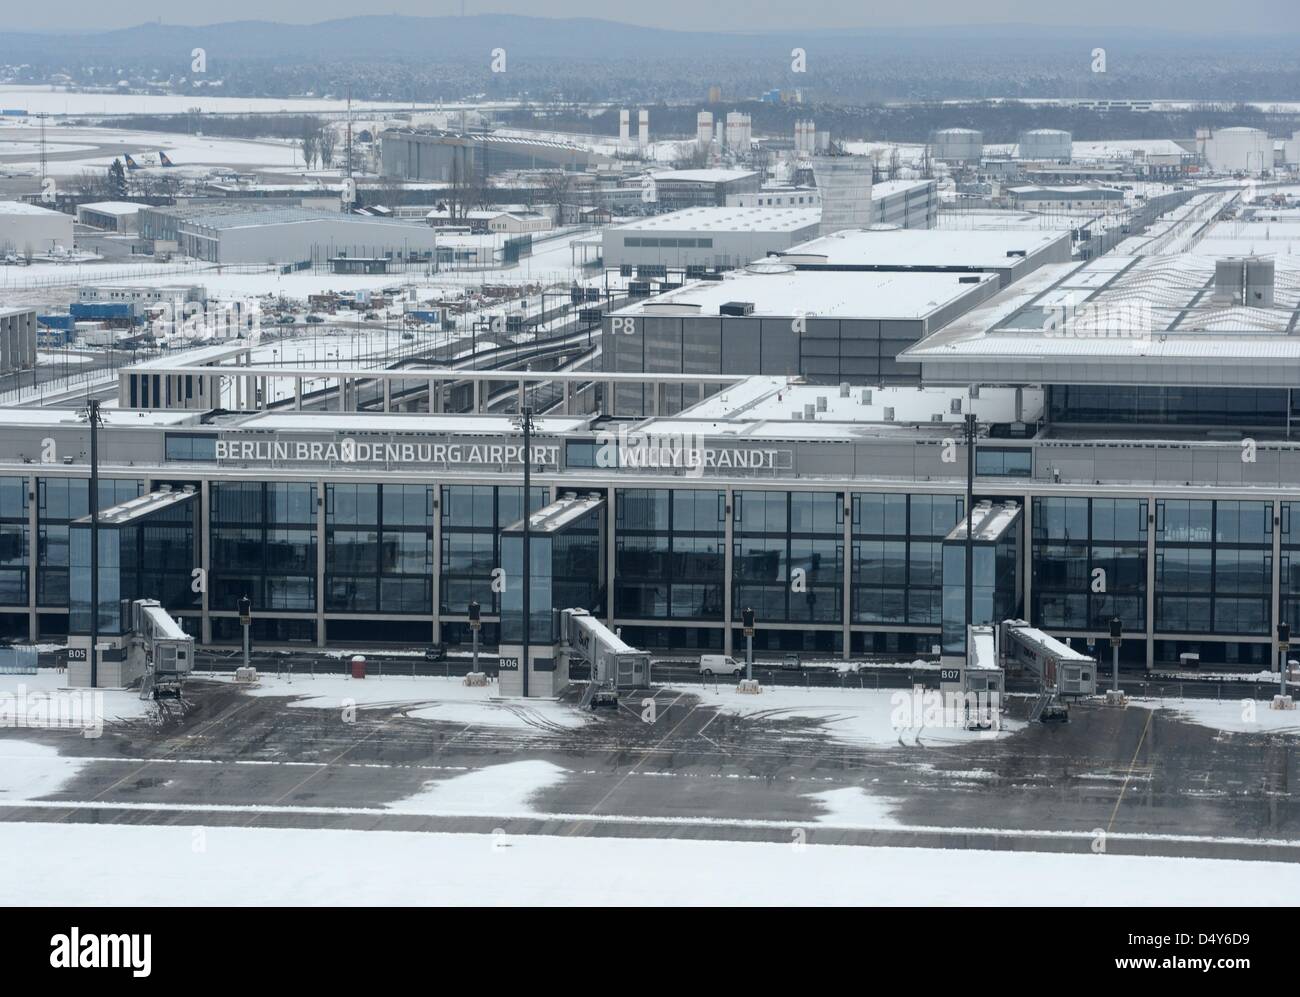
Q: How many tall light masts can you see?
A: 3